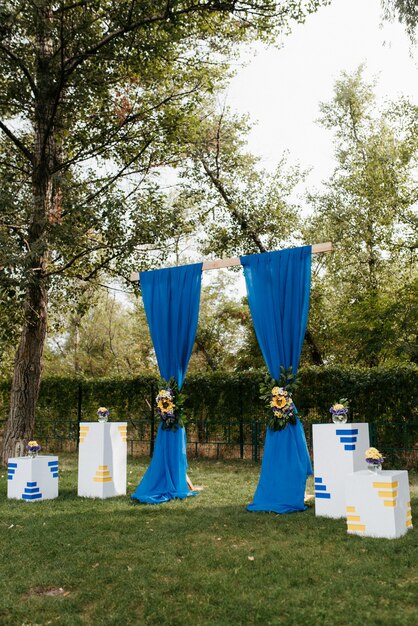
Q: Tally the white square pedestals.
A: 4